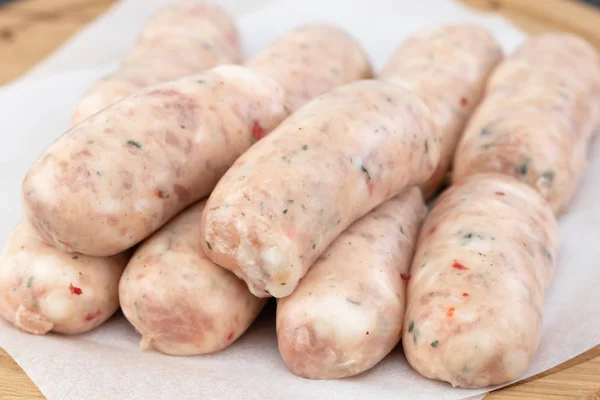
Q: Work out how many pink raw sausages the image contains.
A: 10